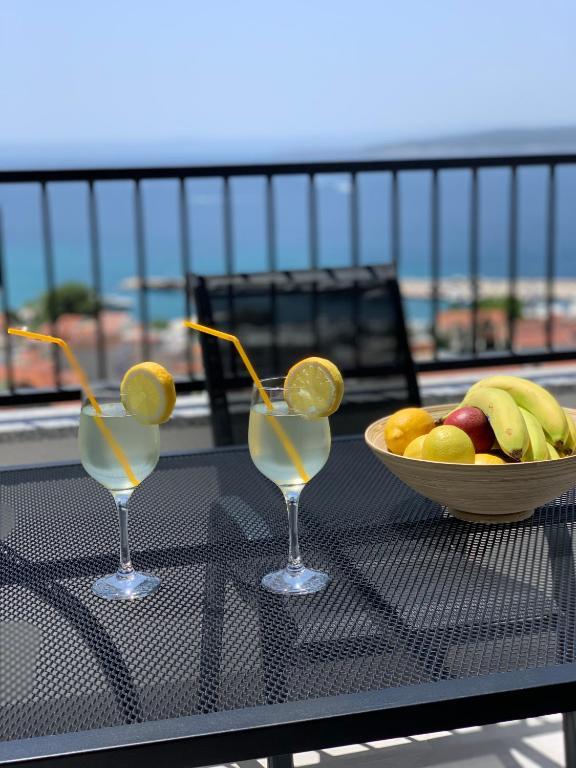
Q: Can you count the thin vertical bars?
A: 14